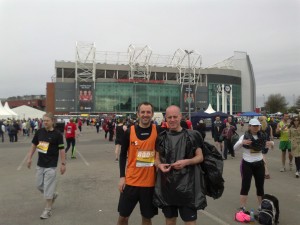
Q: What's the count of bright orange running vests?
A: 1